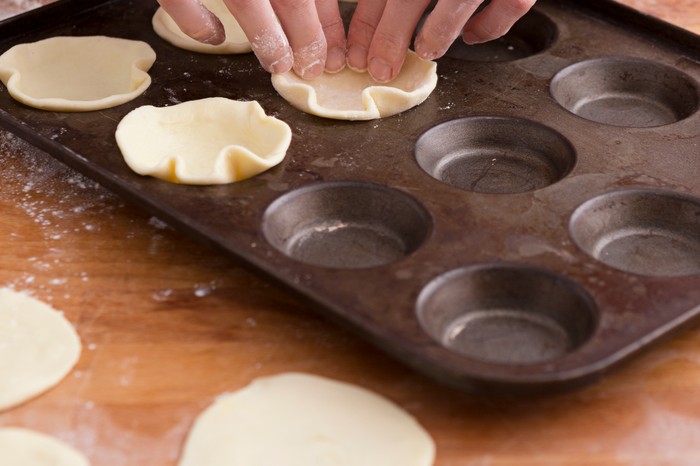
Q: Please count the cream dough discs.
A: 7